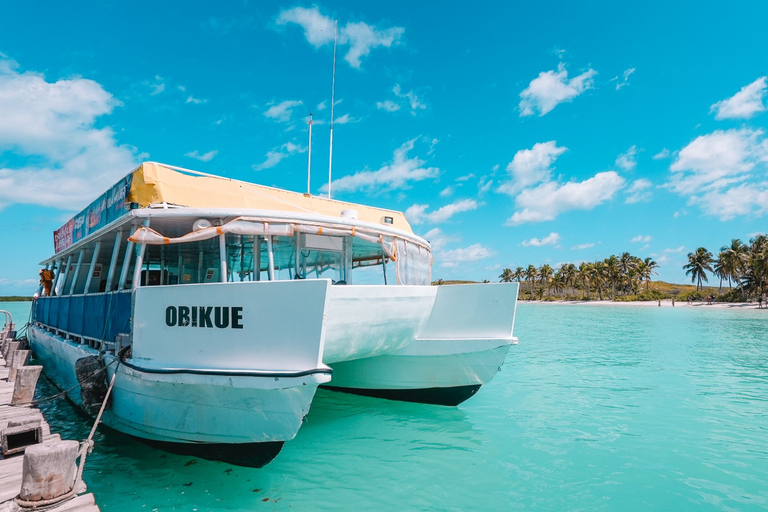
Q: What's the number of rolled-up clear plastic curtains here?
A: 2